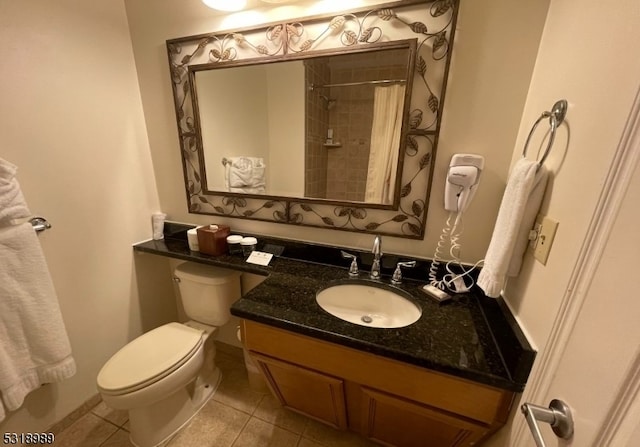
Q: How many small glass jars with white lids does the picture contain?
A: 2